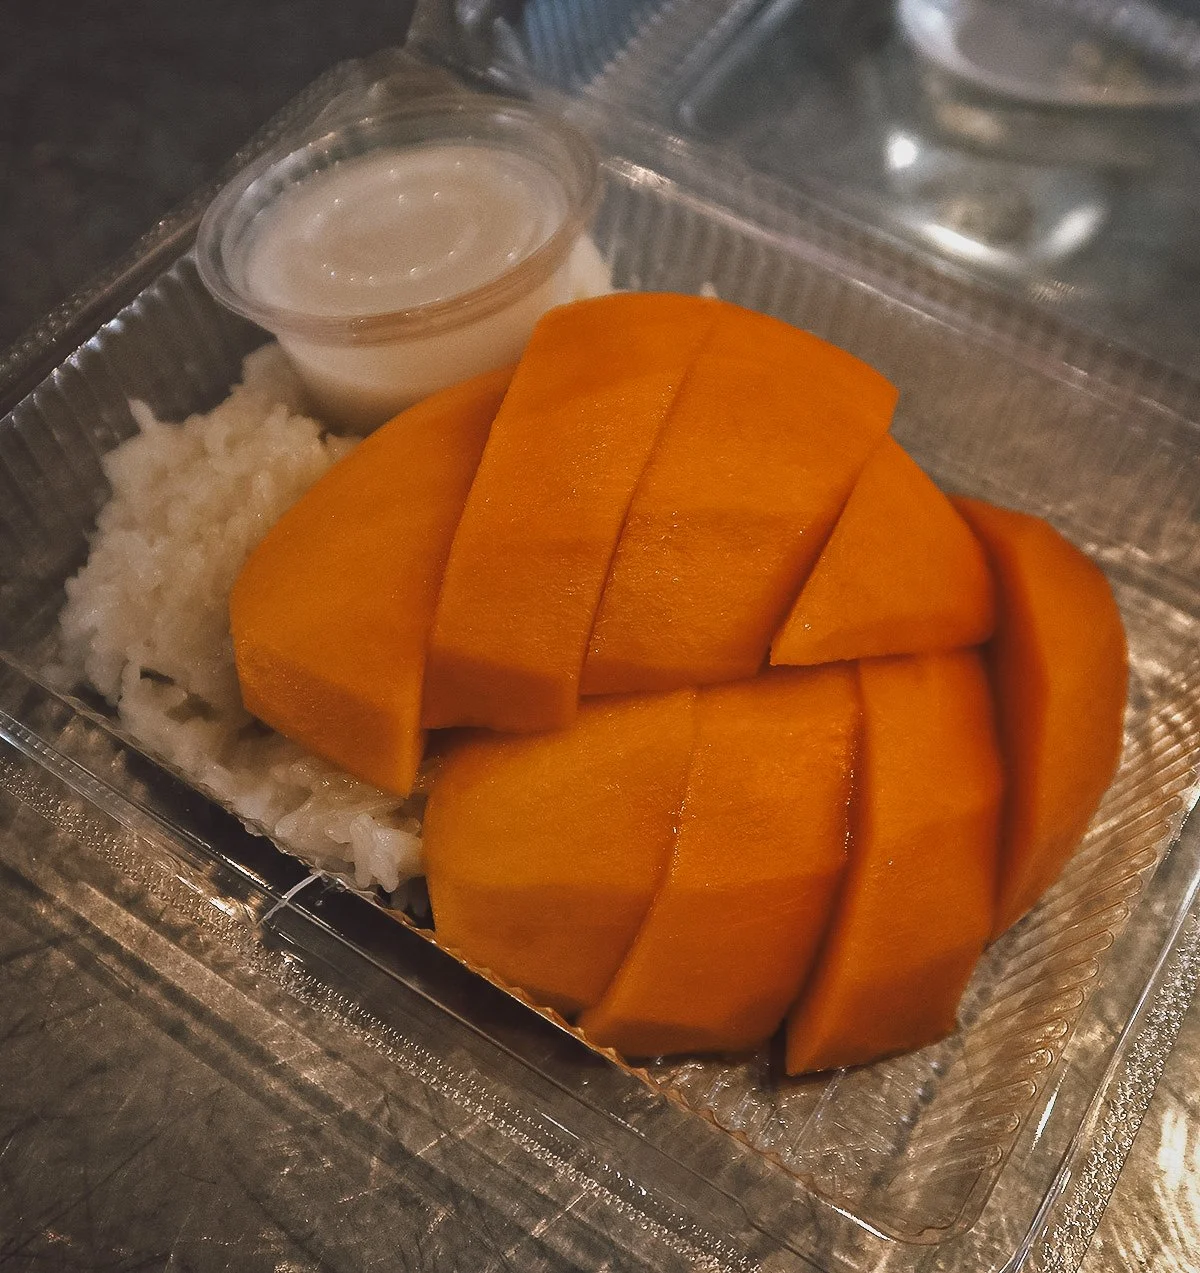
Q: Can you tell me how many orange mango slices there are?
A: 8